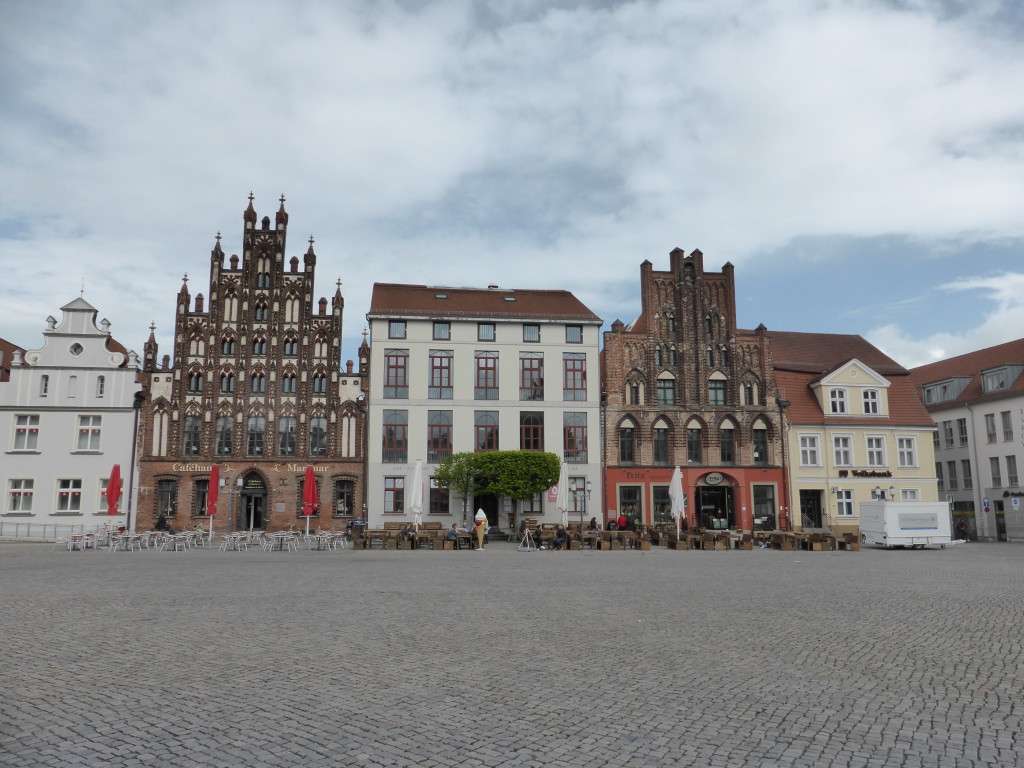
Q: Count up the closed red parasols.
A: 3